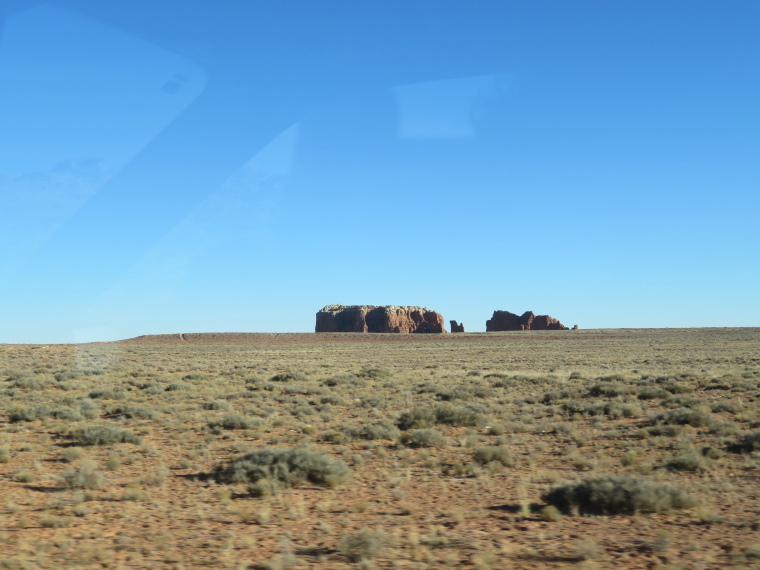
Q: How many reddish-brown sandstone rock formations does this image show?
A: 3